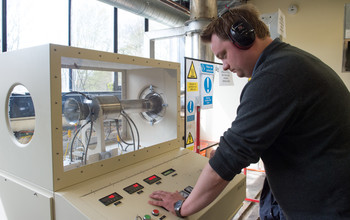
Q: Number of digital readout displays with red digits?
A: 3